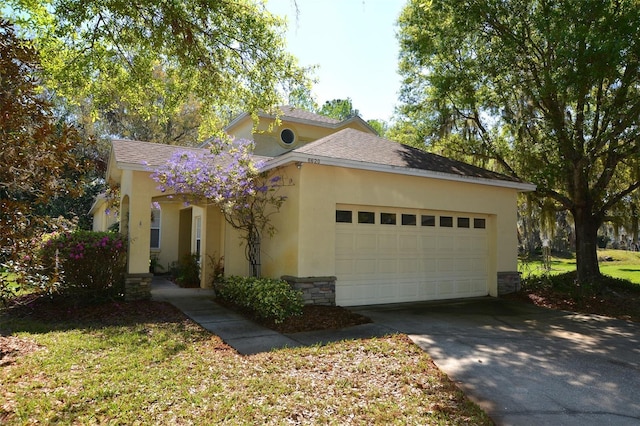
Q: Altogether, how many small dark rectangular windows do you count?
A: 8